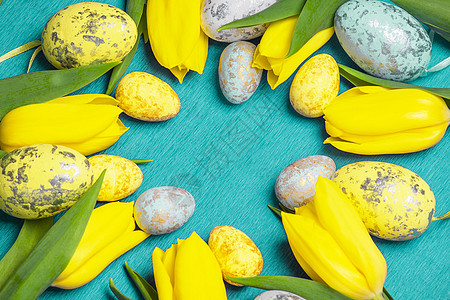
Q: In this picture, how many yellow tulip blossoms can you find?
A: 7